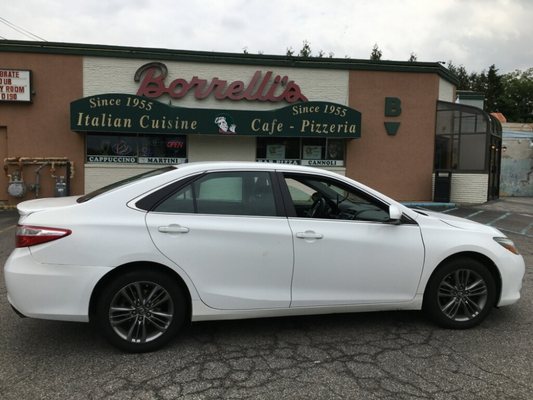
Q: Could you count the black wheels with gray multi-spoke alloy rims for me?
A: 2